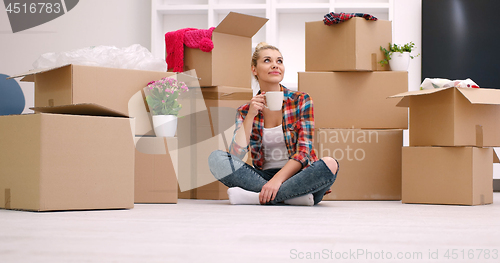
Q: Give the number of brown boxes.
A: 10